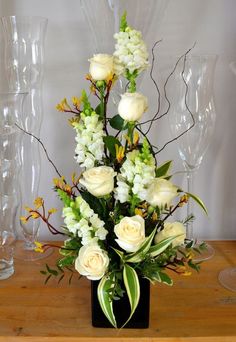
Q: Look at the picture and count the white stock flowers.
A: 4